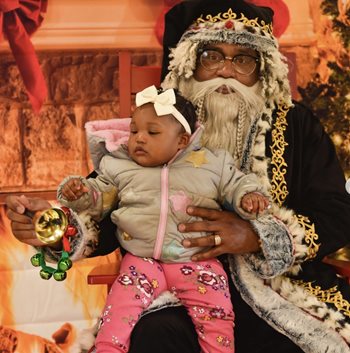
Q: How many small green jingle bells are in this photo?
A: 4